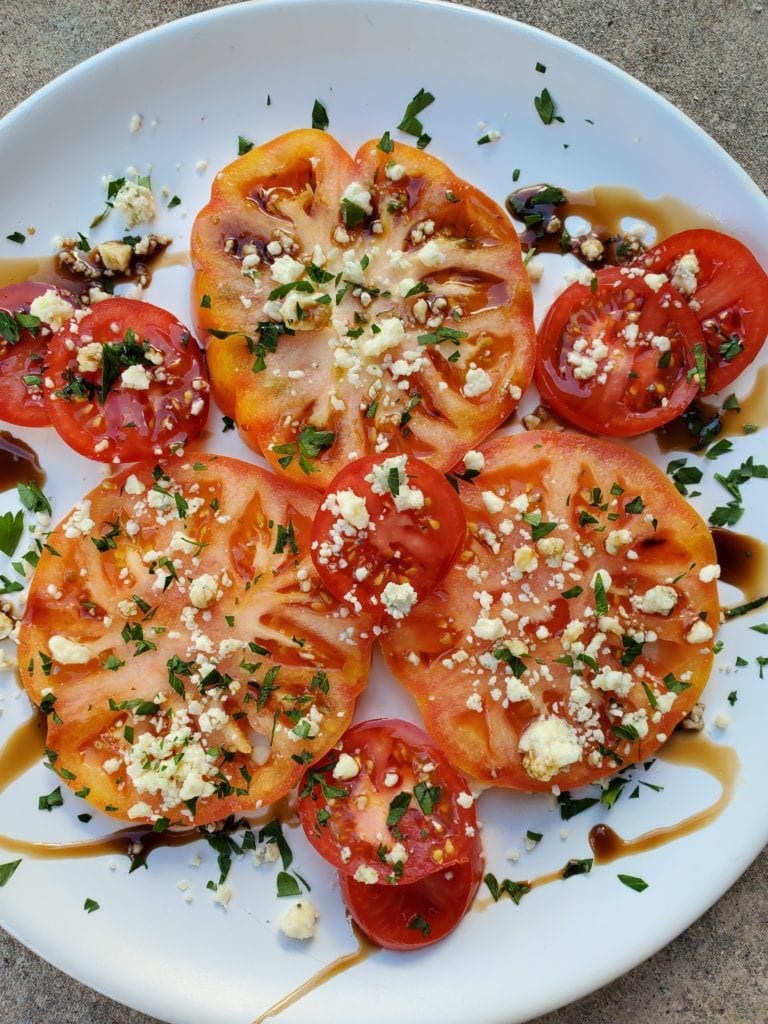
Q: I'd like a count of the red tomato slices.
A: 7